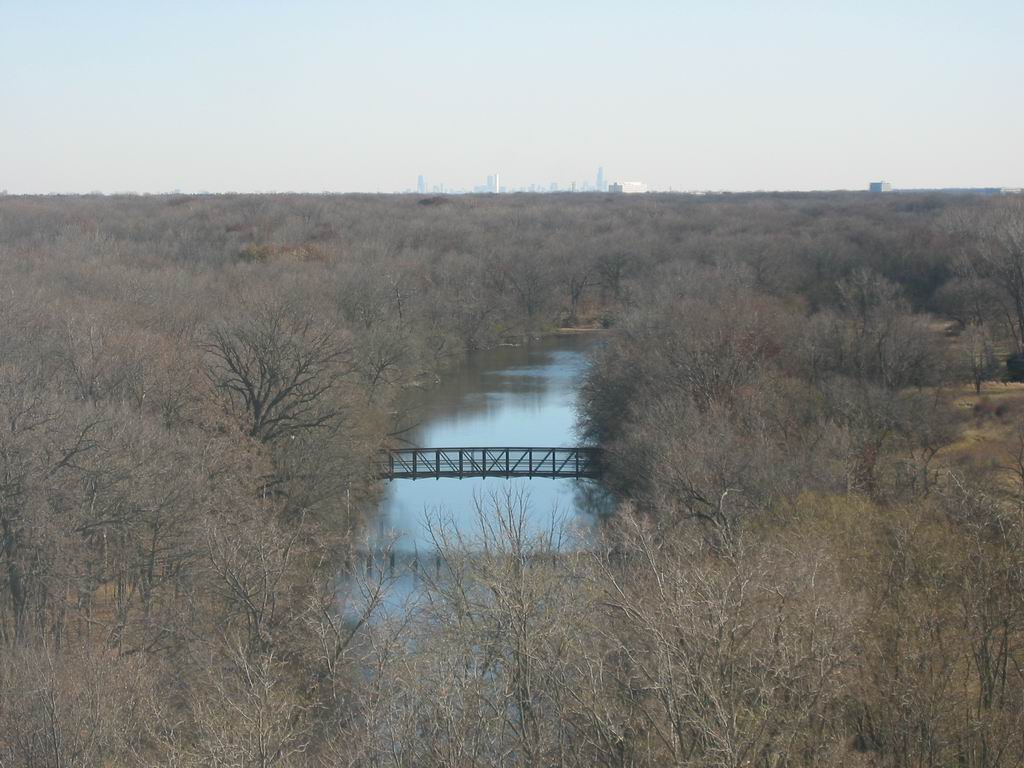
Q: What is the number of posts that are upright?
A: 9